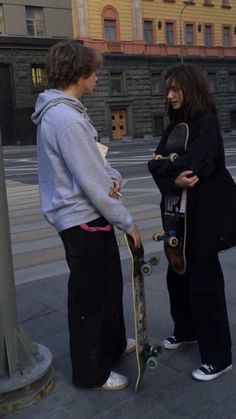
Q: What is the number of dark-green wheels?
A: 4